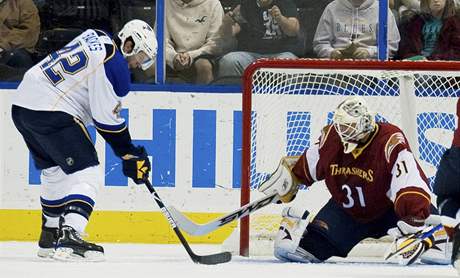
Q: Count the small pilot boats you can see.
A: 0